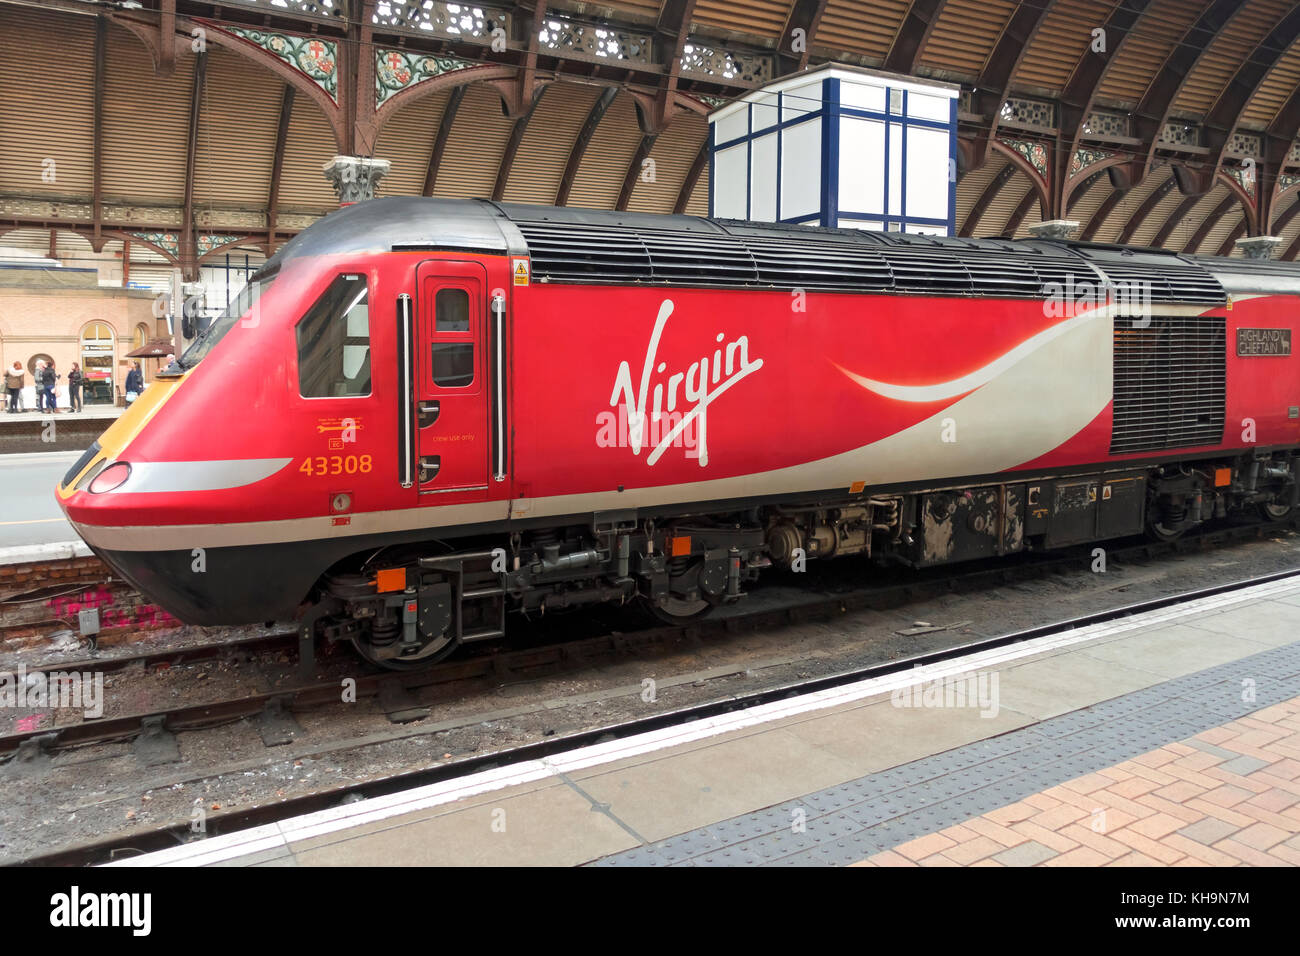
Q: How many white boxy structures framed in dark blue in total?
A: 1